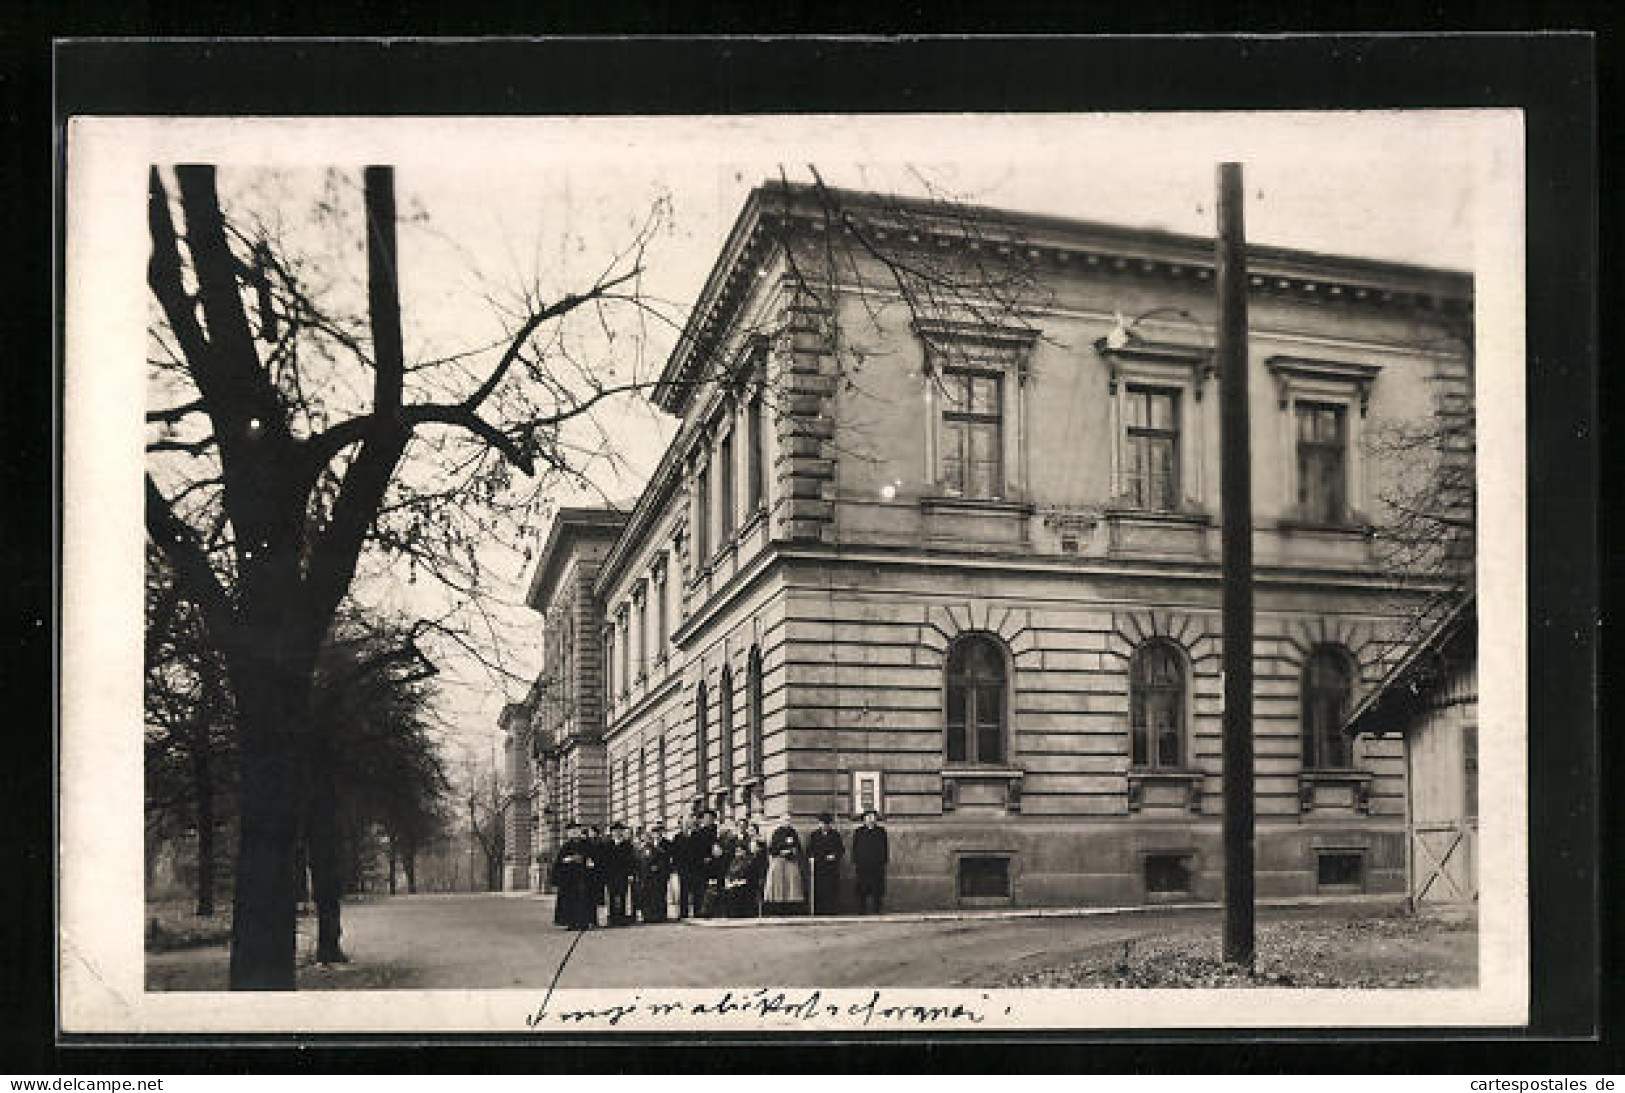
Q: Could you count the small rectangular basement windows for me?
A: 3